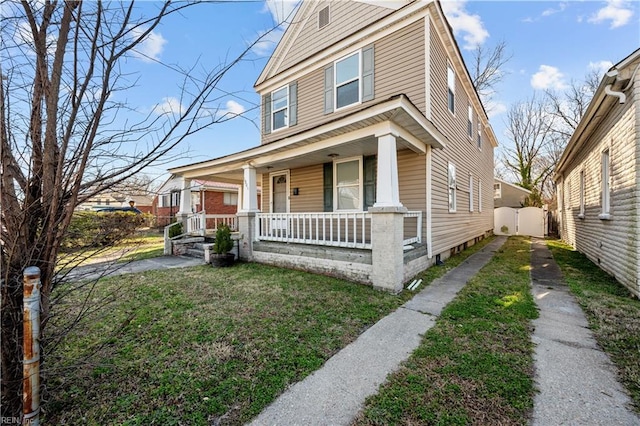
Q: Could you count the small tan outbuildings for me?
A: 1